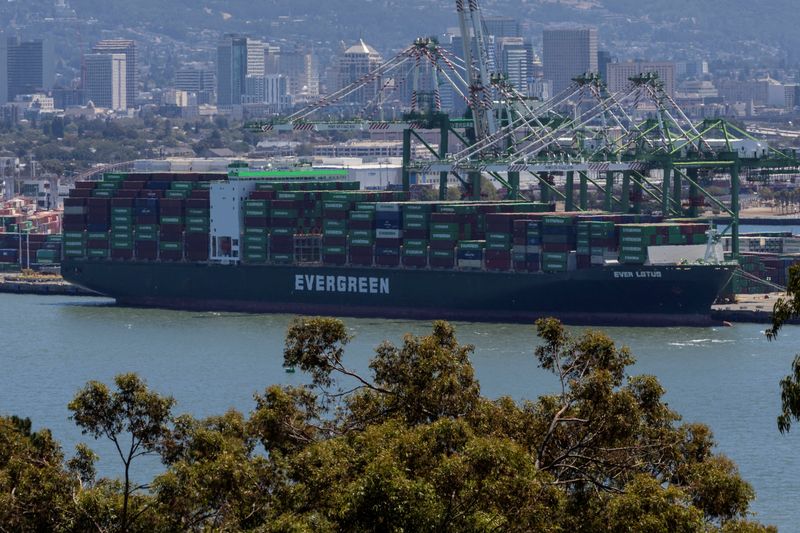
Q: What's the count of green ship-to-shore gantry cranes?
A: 4